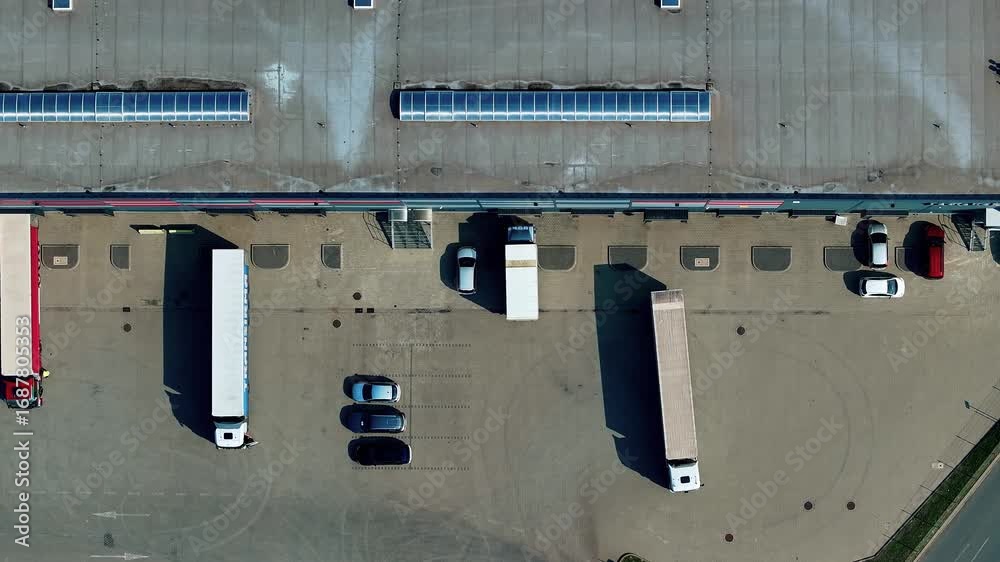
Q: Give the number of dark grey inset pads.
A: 10